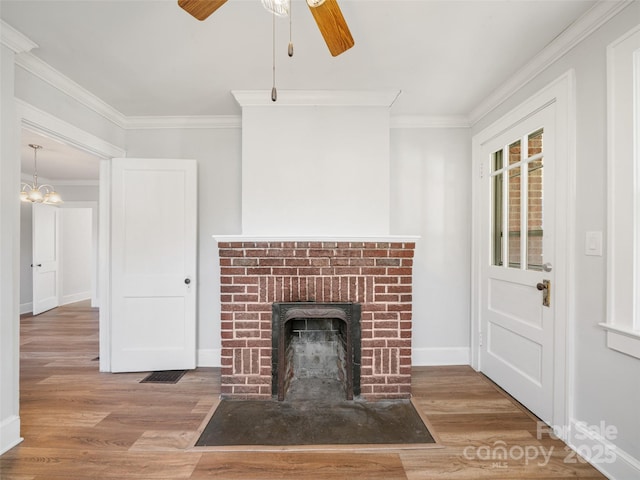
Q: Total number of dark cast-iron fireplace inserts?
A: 1